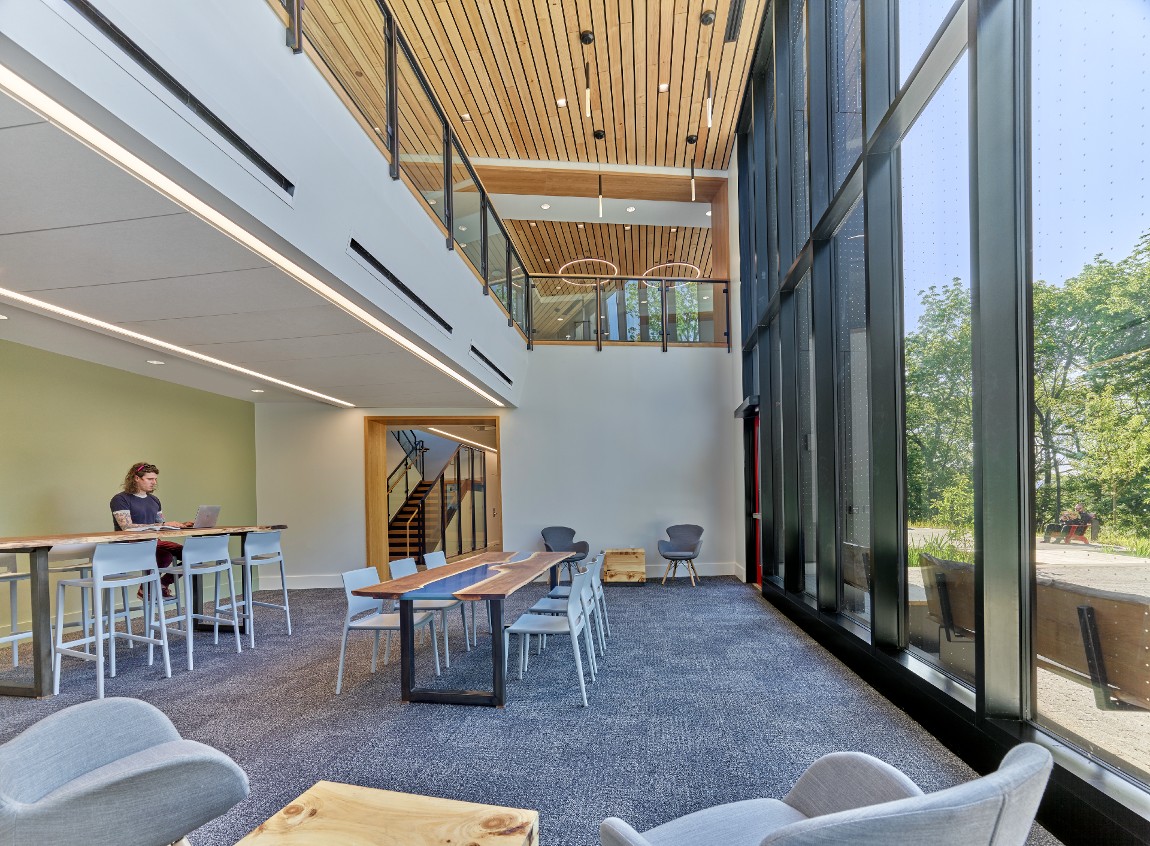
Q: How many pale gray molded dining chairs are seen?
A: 6